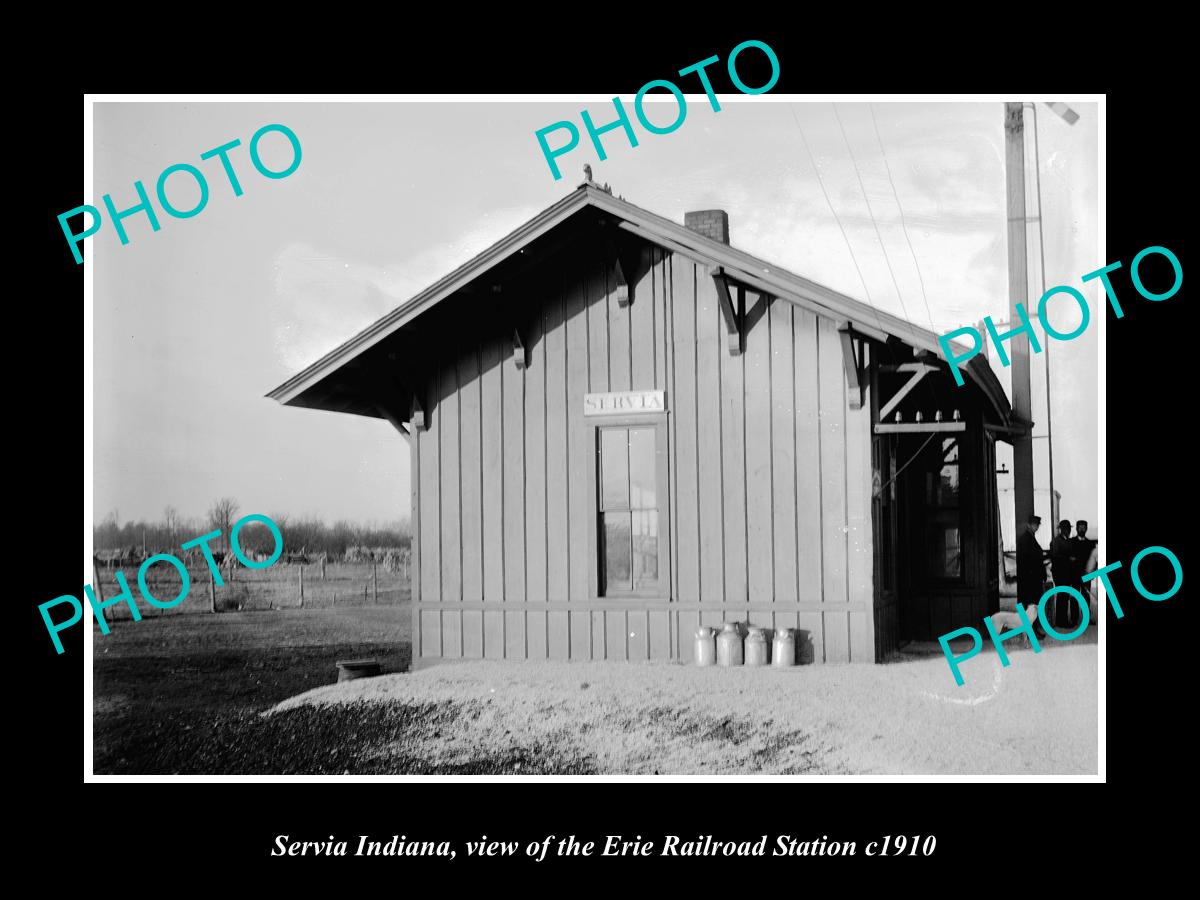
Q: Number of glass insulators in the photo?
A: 4